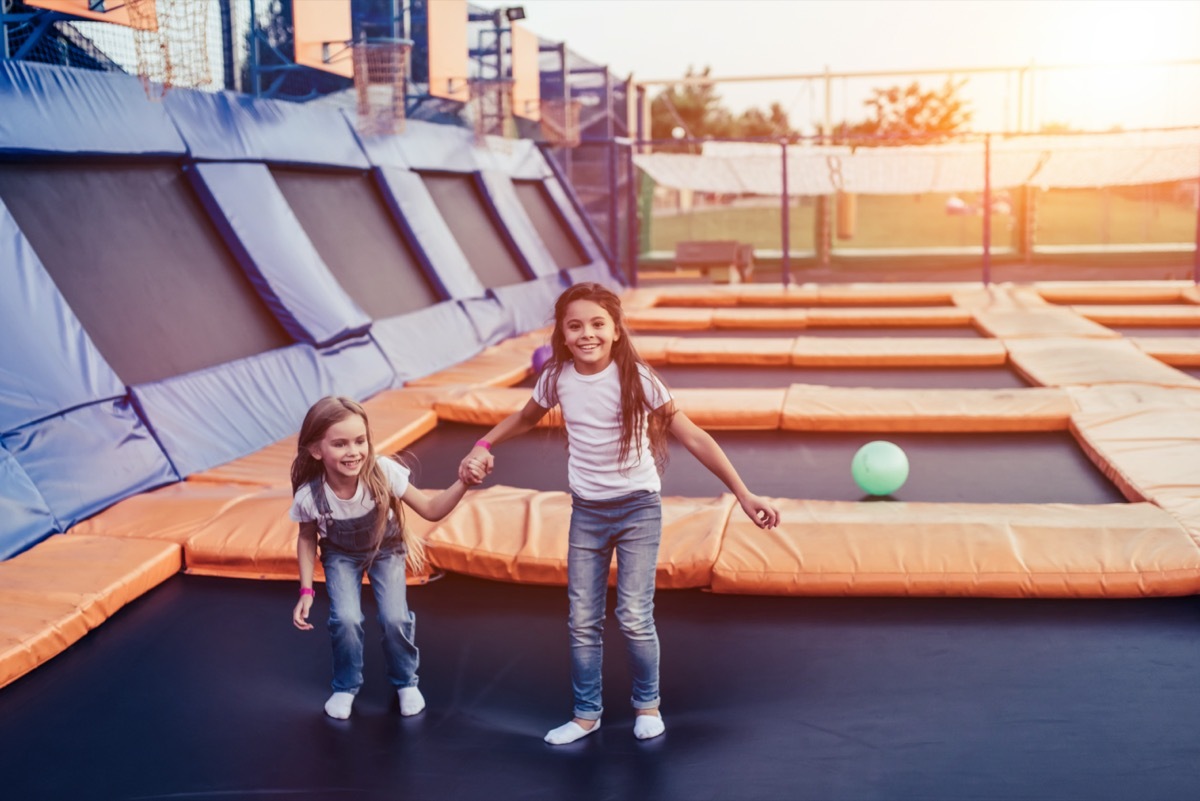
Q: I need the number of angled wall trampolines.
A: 4